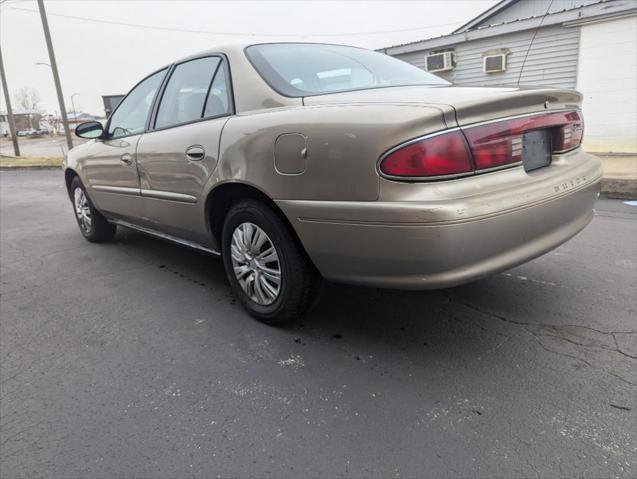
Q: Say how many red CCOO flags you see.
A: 0